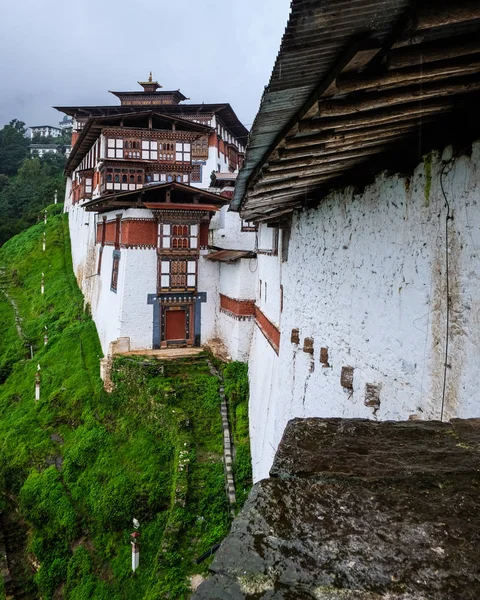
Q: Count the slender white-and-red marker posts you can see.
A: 7